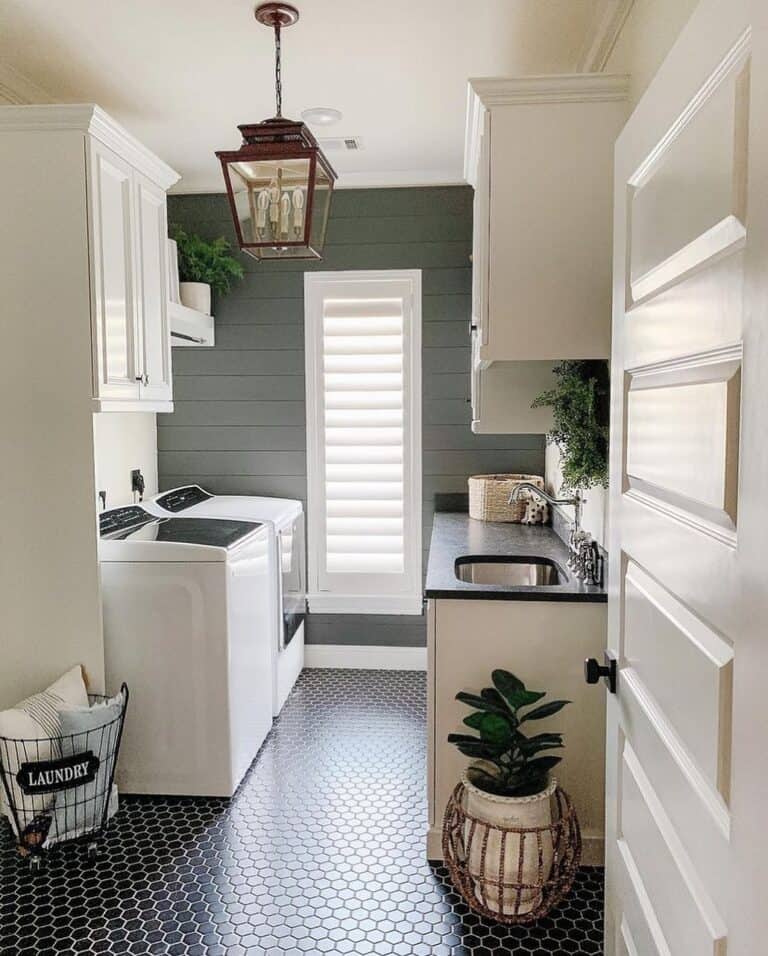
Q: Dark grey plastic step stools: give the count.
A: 0